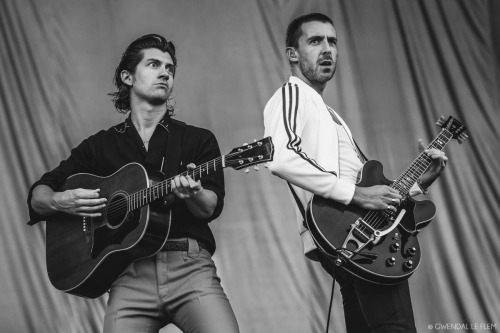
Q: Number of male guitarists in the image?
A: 2